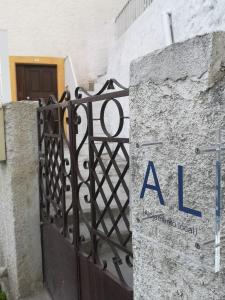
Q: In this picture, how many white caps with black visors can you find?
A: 0